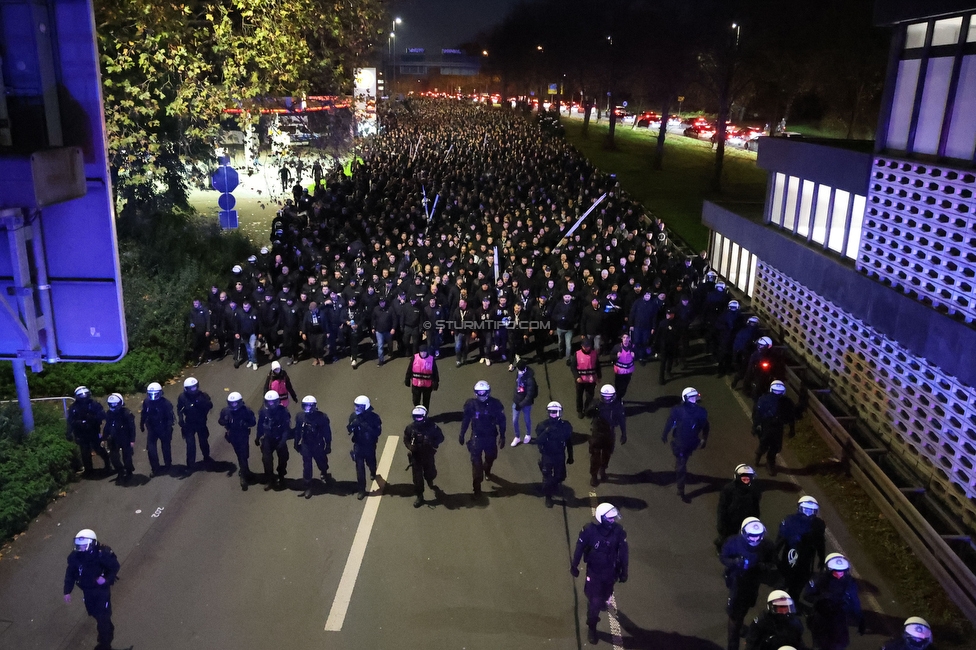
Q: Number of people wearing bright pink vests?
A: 4